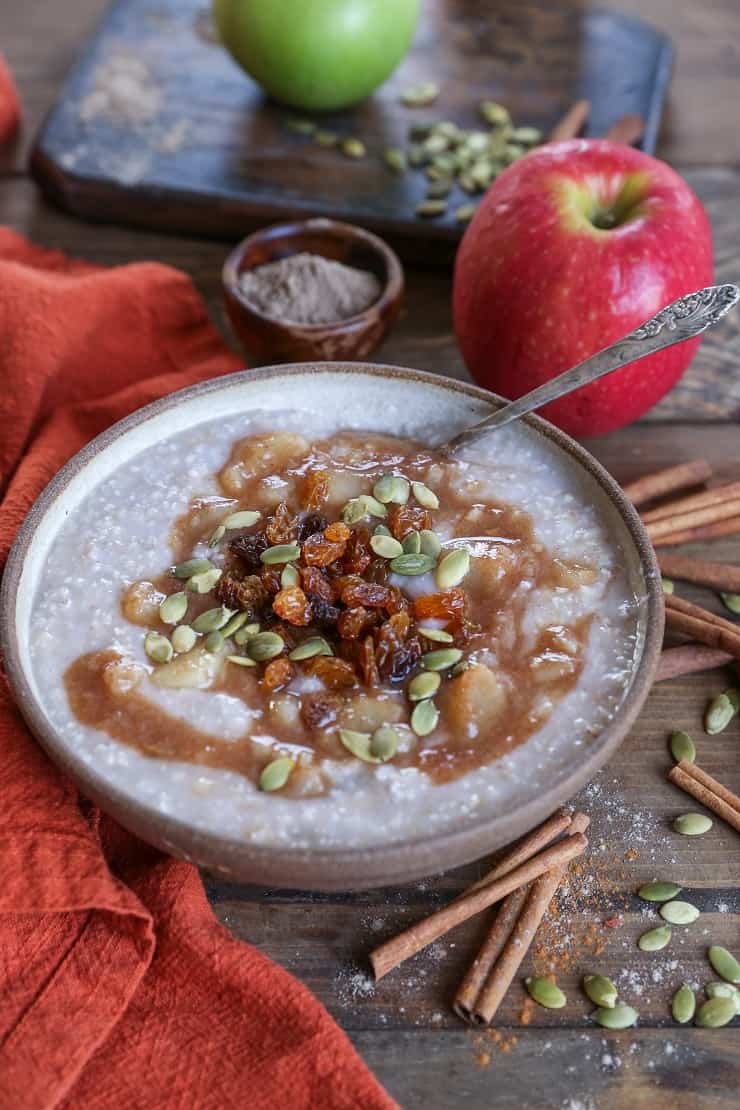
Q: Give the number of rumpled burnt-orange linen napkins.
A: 1